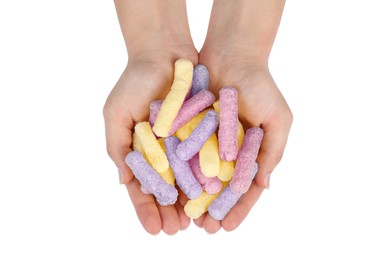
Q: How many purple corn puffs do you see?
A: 5